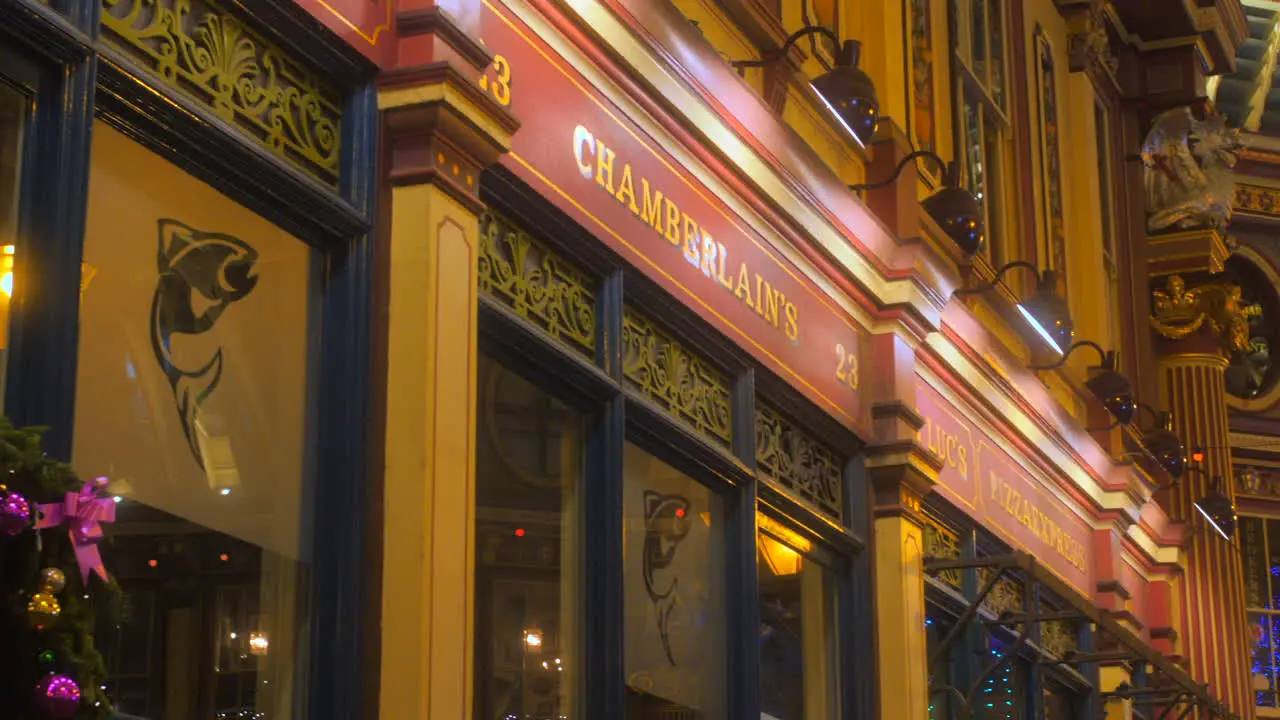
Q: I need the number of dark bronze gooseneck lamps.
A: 6